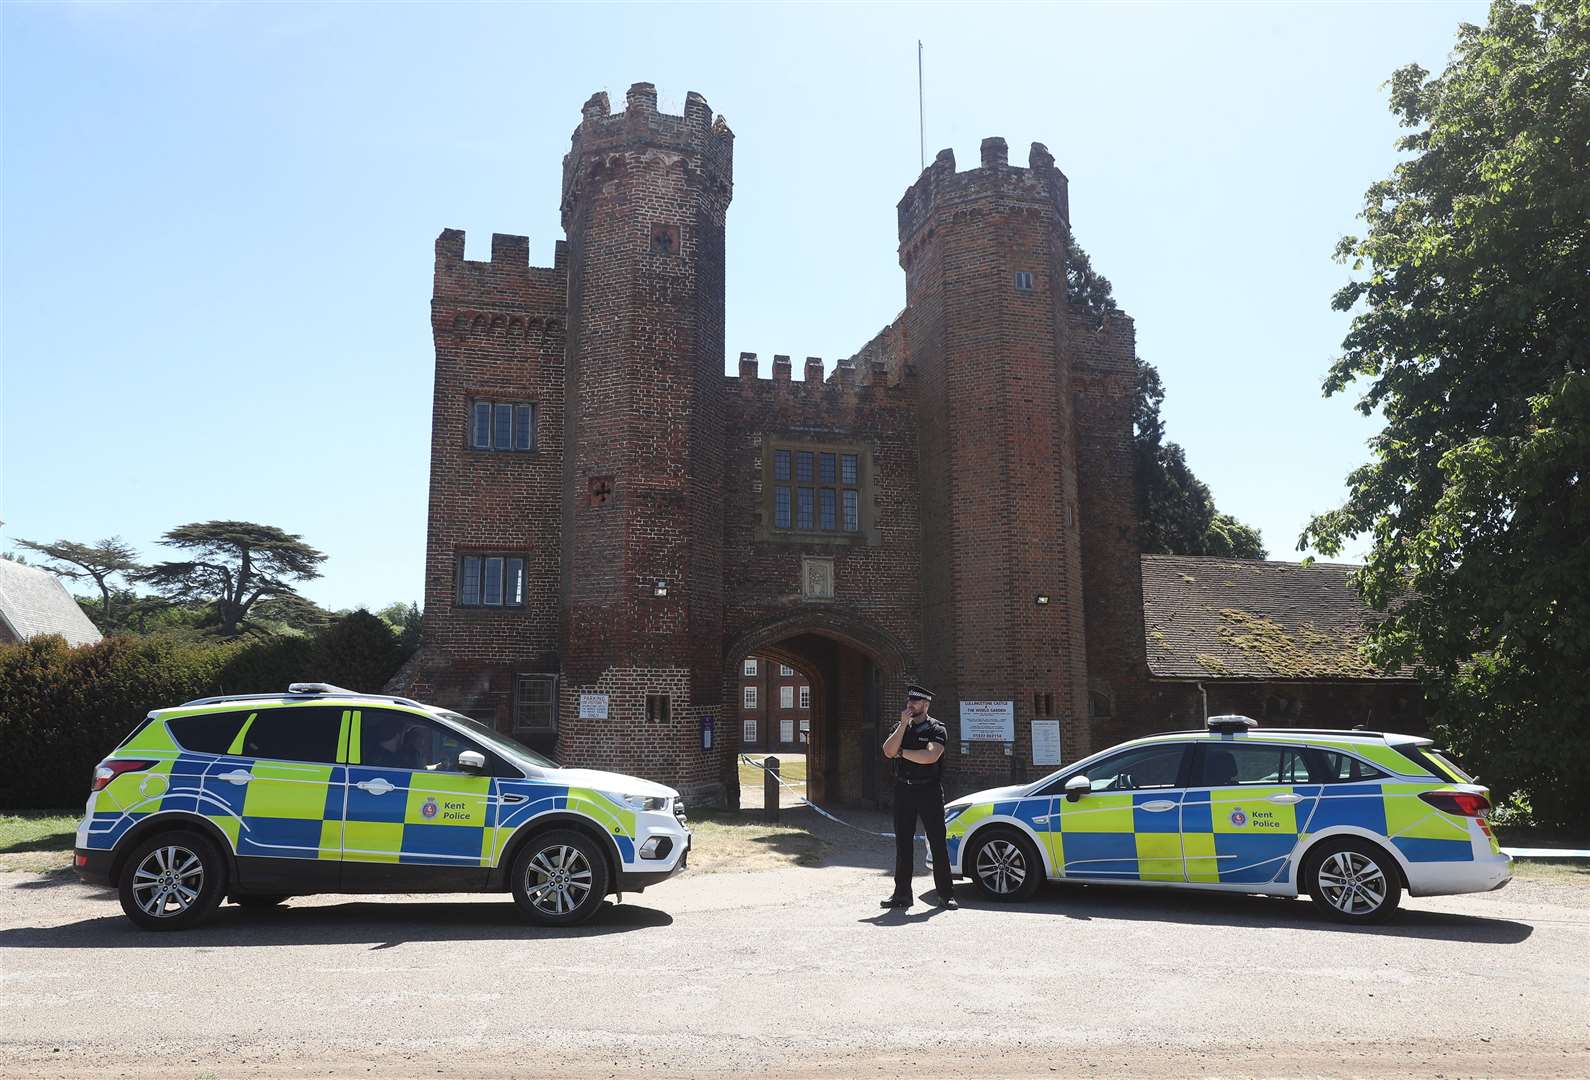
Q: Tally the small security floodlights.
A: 2